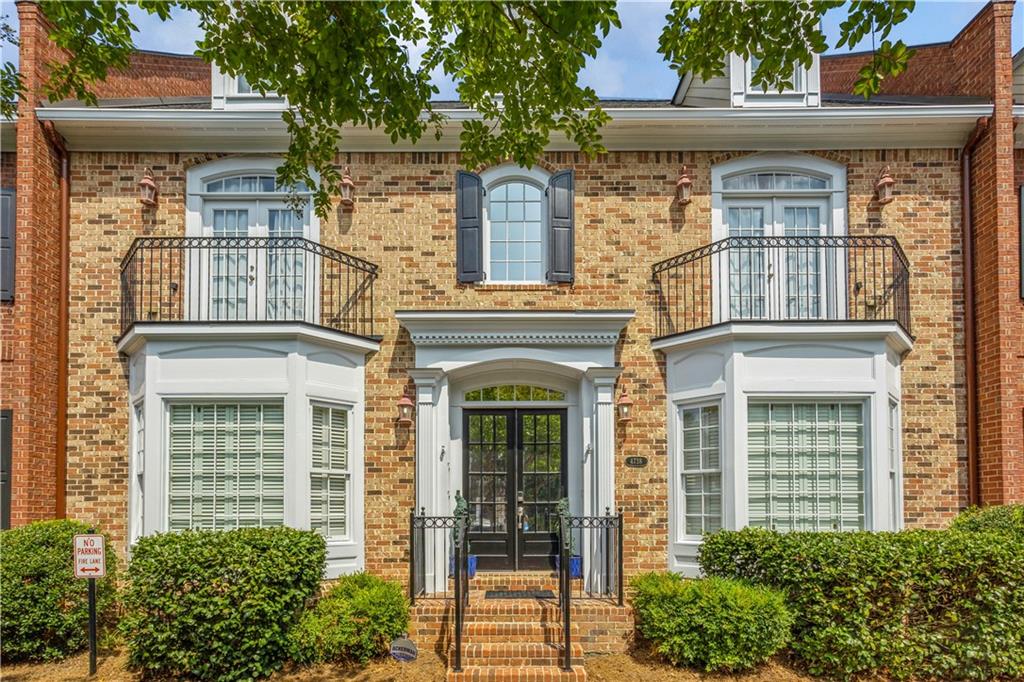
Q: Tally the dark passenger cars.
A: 0